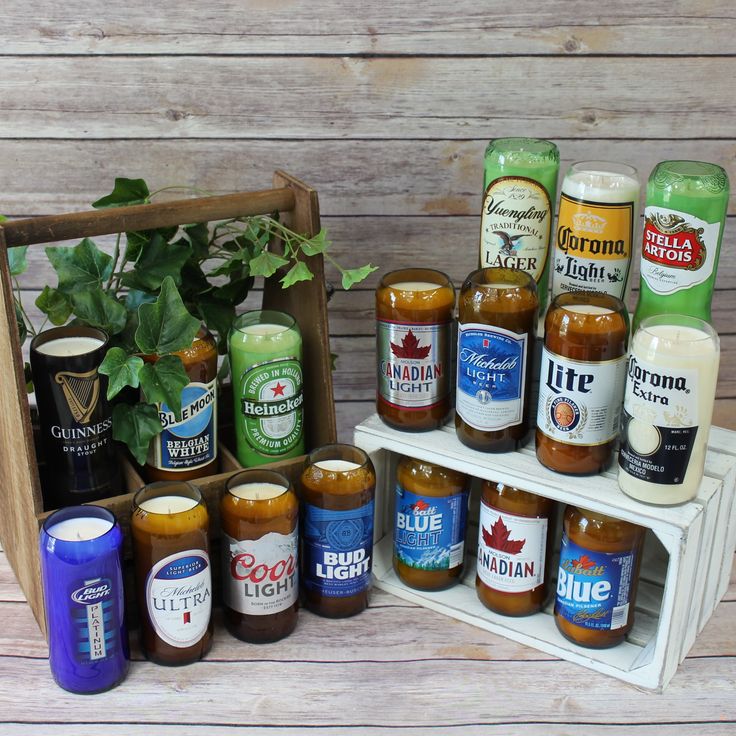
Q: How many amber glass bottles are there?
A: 10